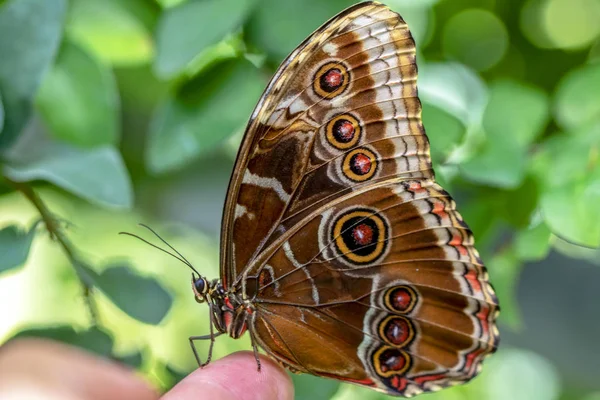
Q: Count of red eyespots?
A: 7